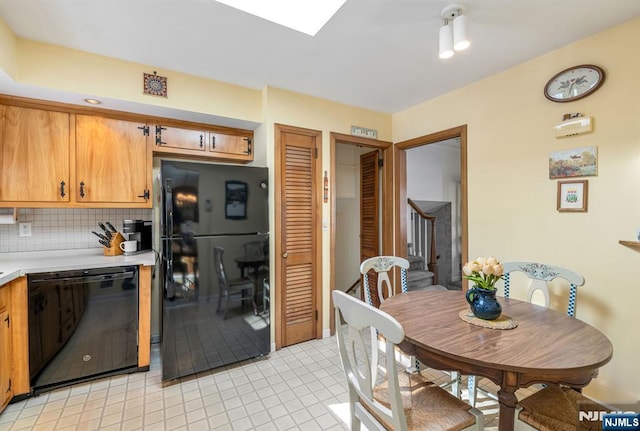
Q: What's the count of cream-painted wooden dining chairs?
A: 4